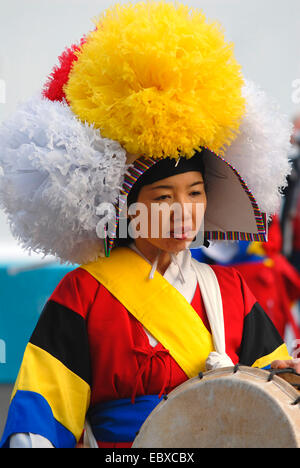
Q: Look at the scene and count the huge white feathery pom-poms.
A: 2